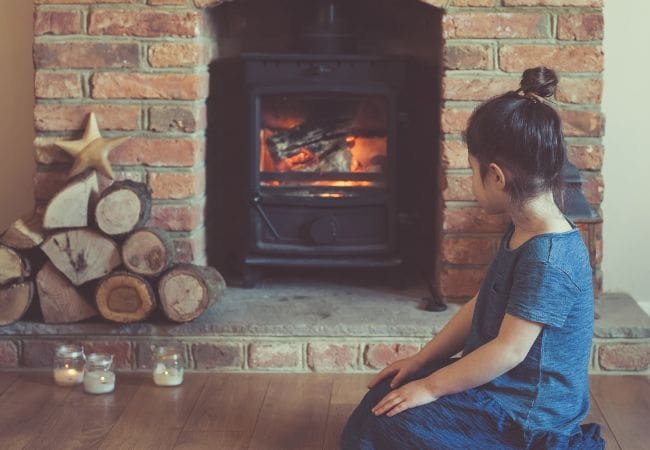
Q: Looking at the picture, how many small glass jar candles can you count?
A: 3